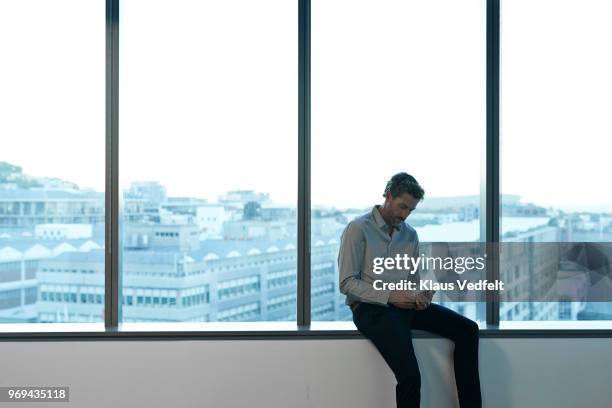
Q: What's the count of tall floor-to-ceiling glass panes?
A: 4